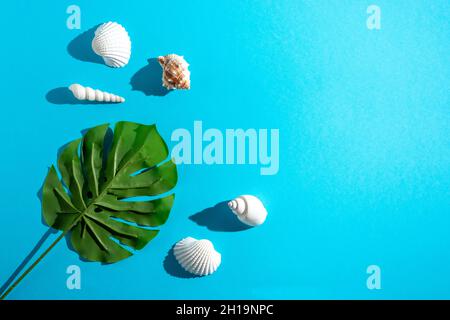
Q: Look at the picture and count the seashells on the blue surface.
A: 5